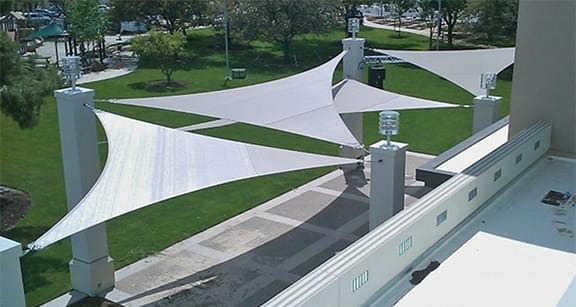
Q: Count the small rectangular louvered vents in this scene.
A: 7